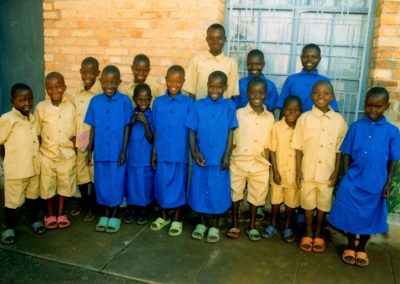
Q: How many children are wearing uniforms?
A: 15